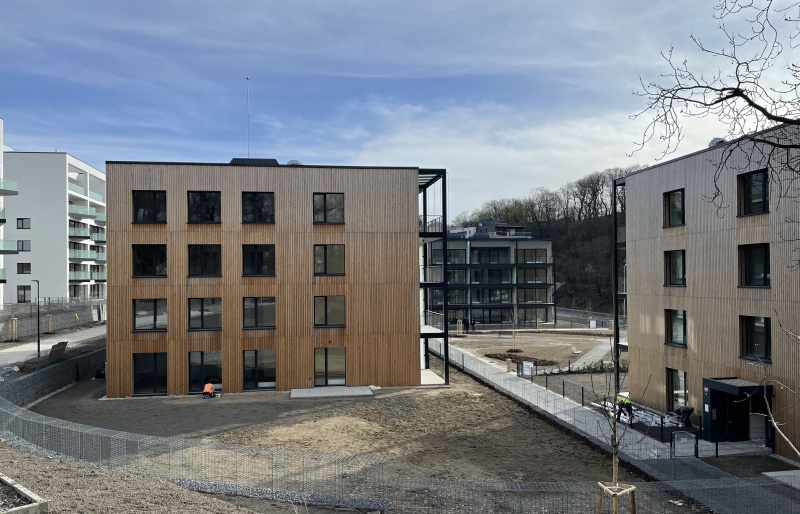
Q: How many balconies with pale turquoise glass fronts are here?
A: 14